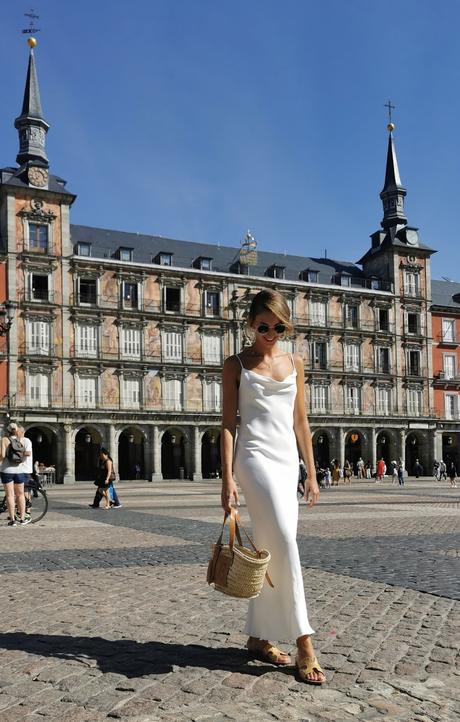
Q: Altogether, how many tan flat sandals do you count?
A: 2